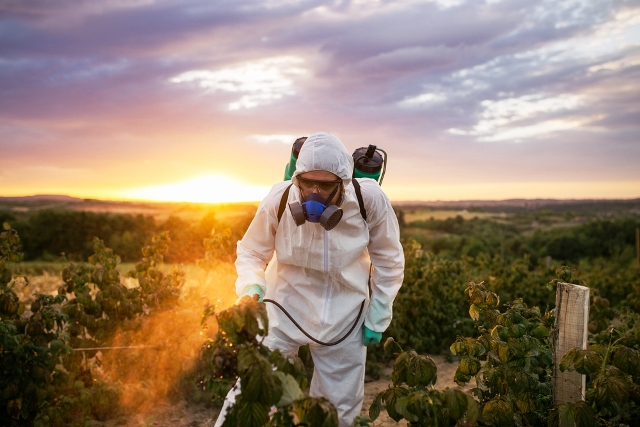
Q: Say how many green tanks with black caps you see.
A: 2